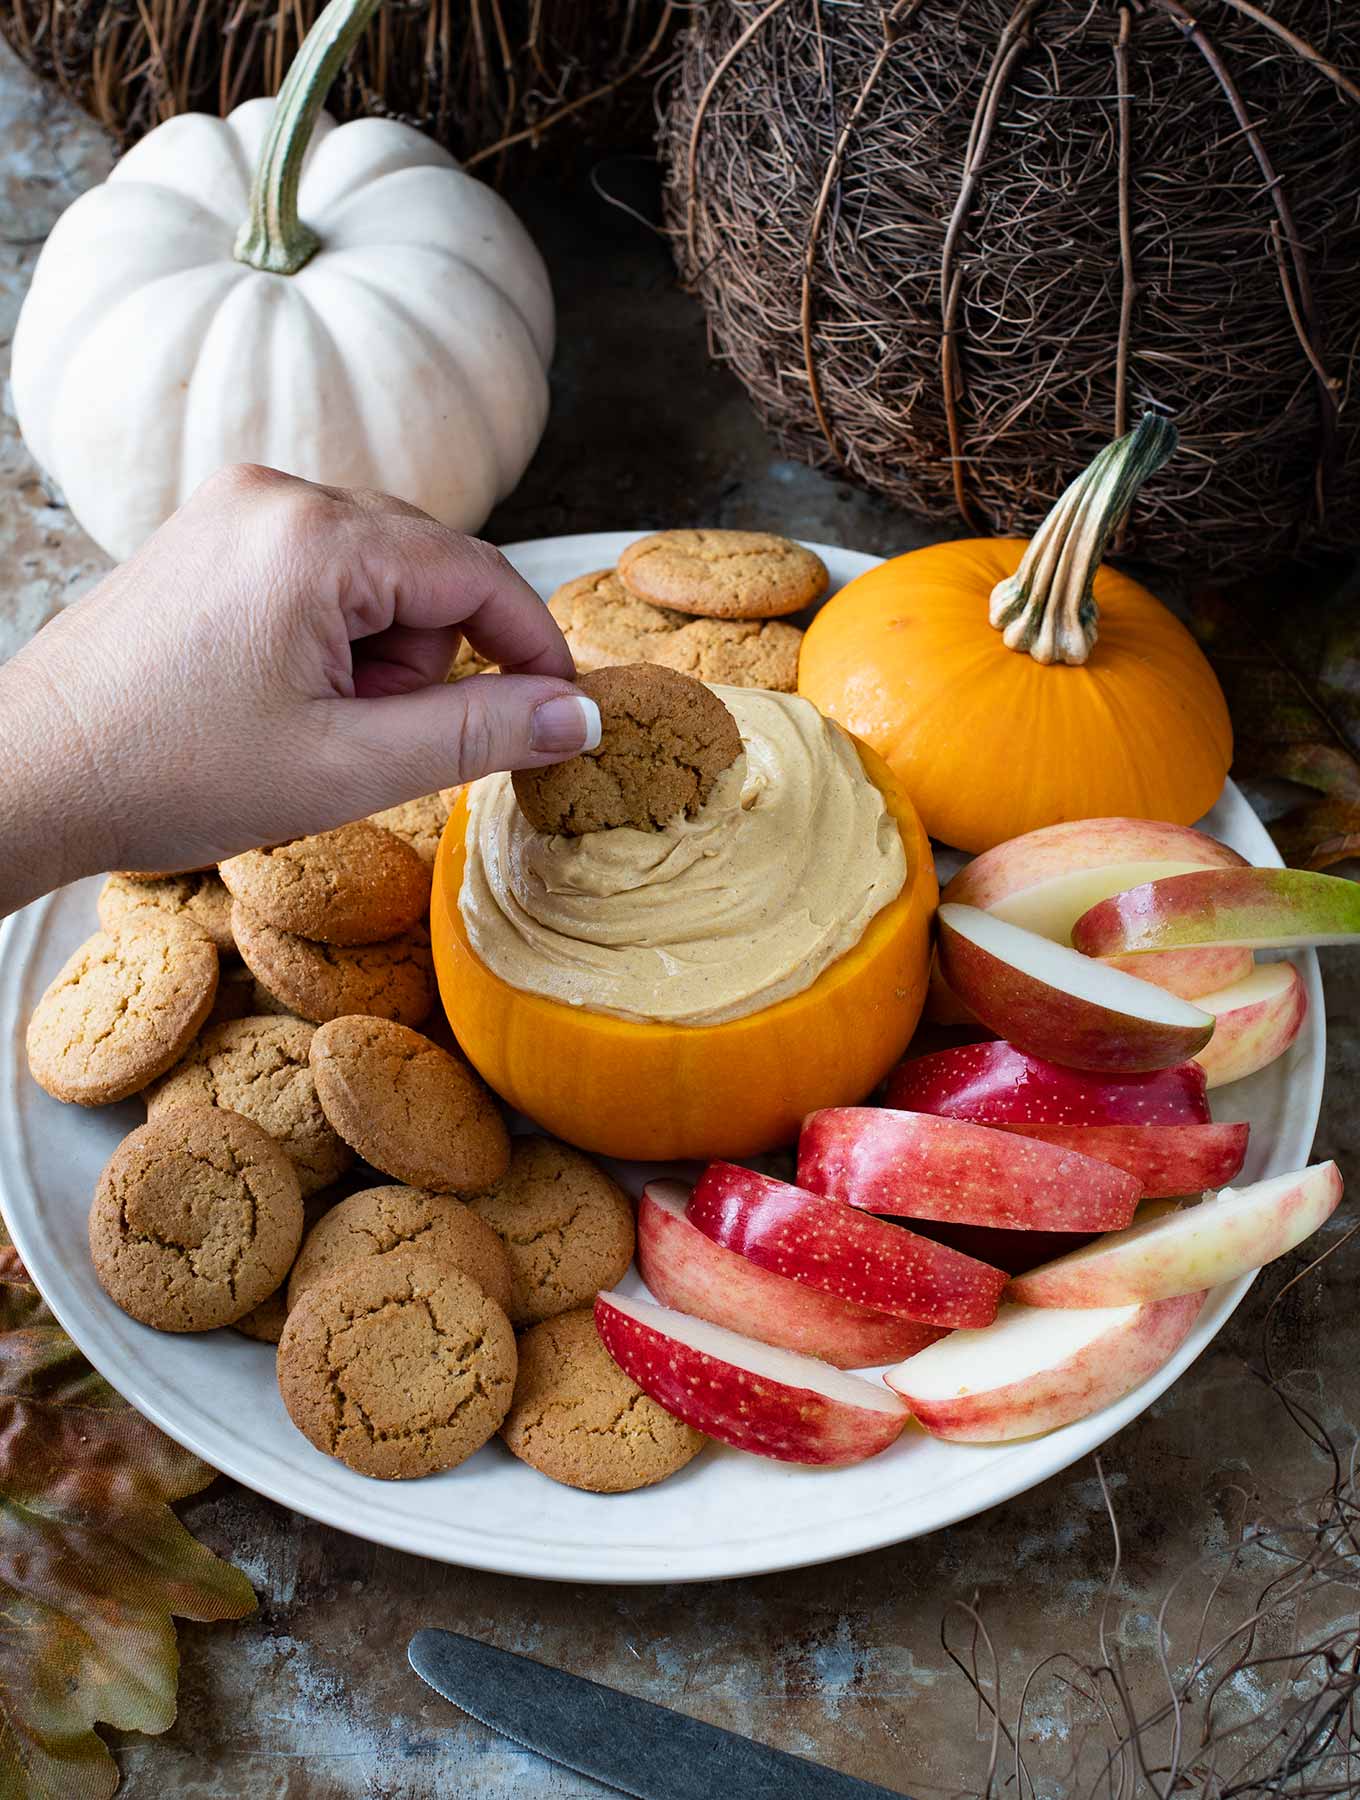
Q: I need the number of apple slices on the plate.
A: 13